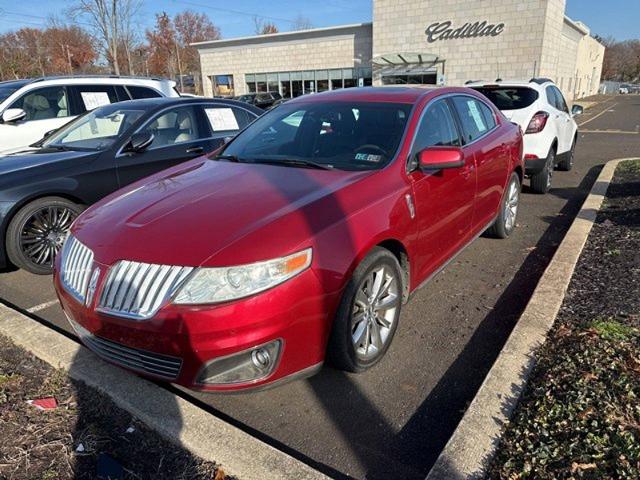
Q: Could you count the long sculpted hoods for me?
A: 1